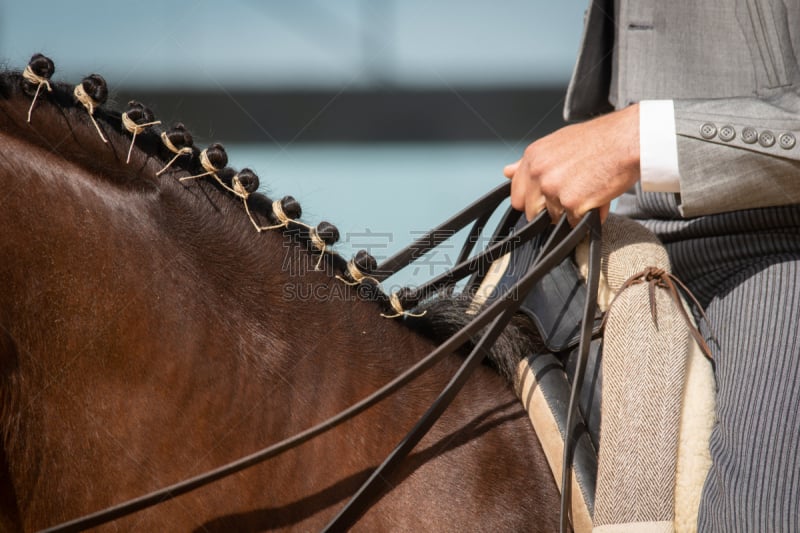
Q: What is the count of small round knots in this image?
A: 10